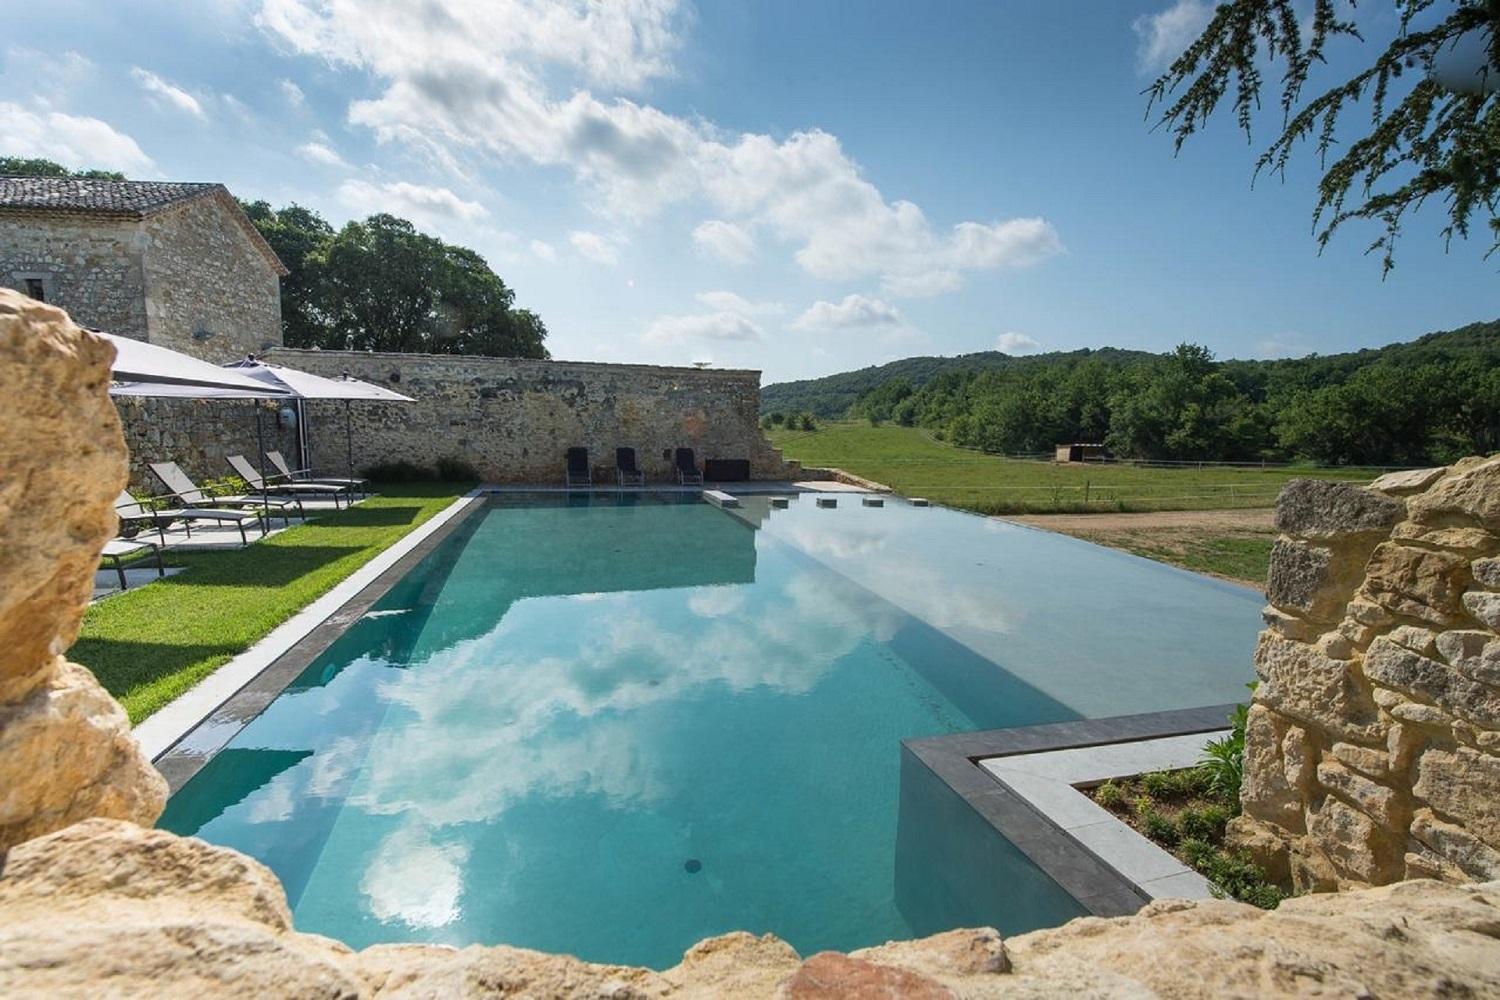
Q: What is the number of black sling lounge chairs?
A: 3